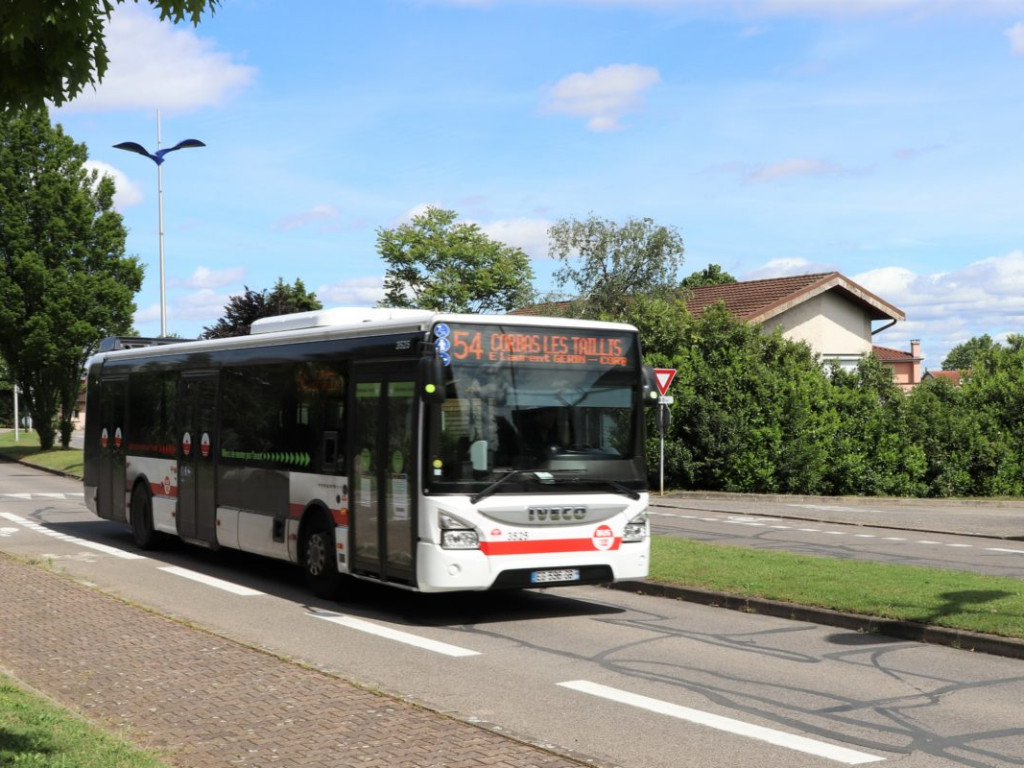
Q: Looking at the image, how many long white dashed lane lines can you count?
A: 4